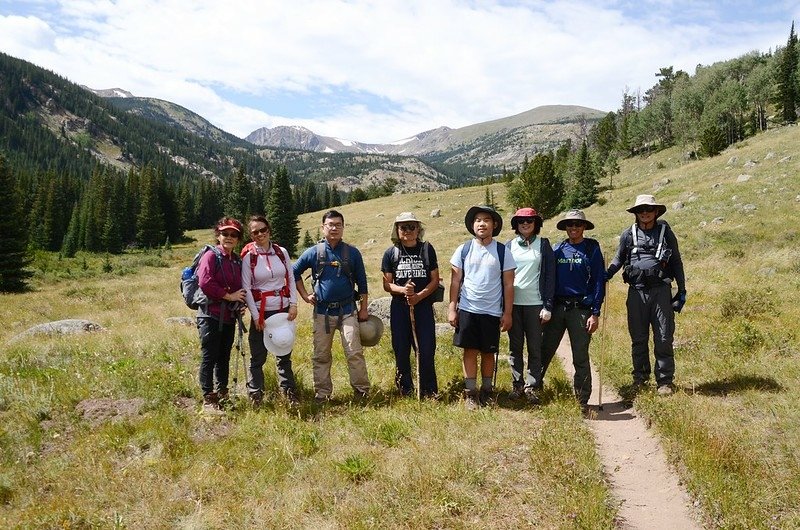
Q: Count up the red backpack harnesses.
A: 1